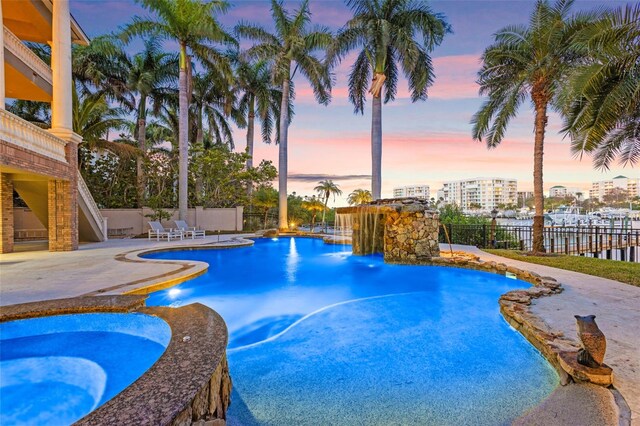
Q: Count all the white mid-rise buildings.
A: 4